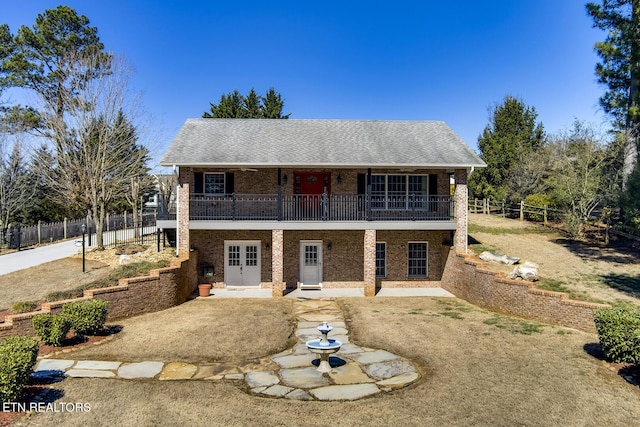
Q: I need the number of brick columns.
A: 4